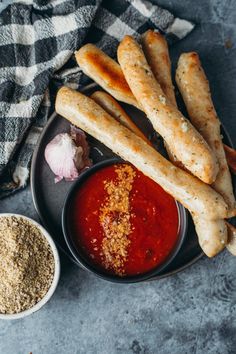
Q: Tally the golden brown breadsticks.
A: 6